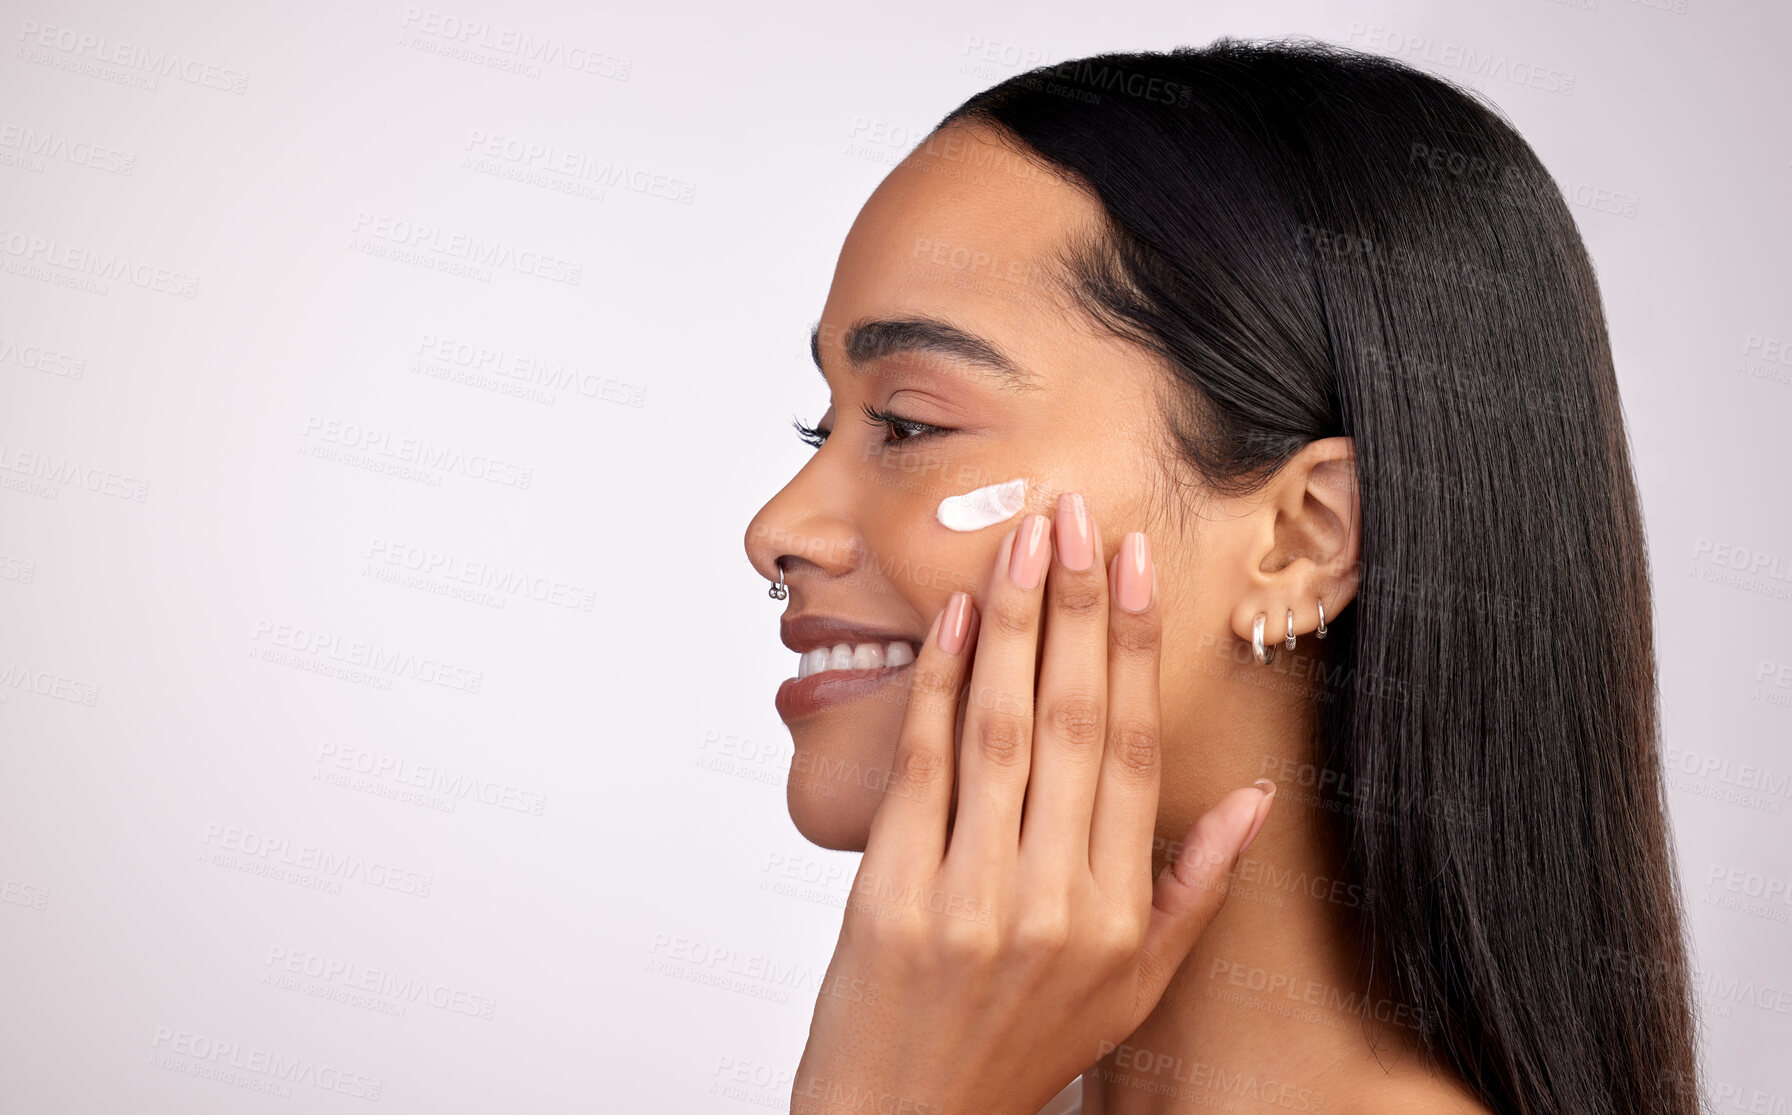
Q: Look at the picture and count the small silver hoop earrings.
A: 3